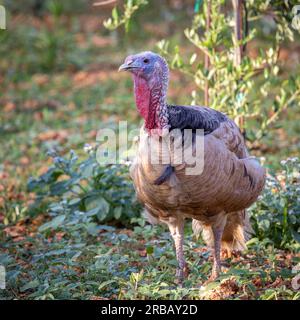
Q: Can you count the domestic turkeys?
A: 1